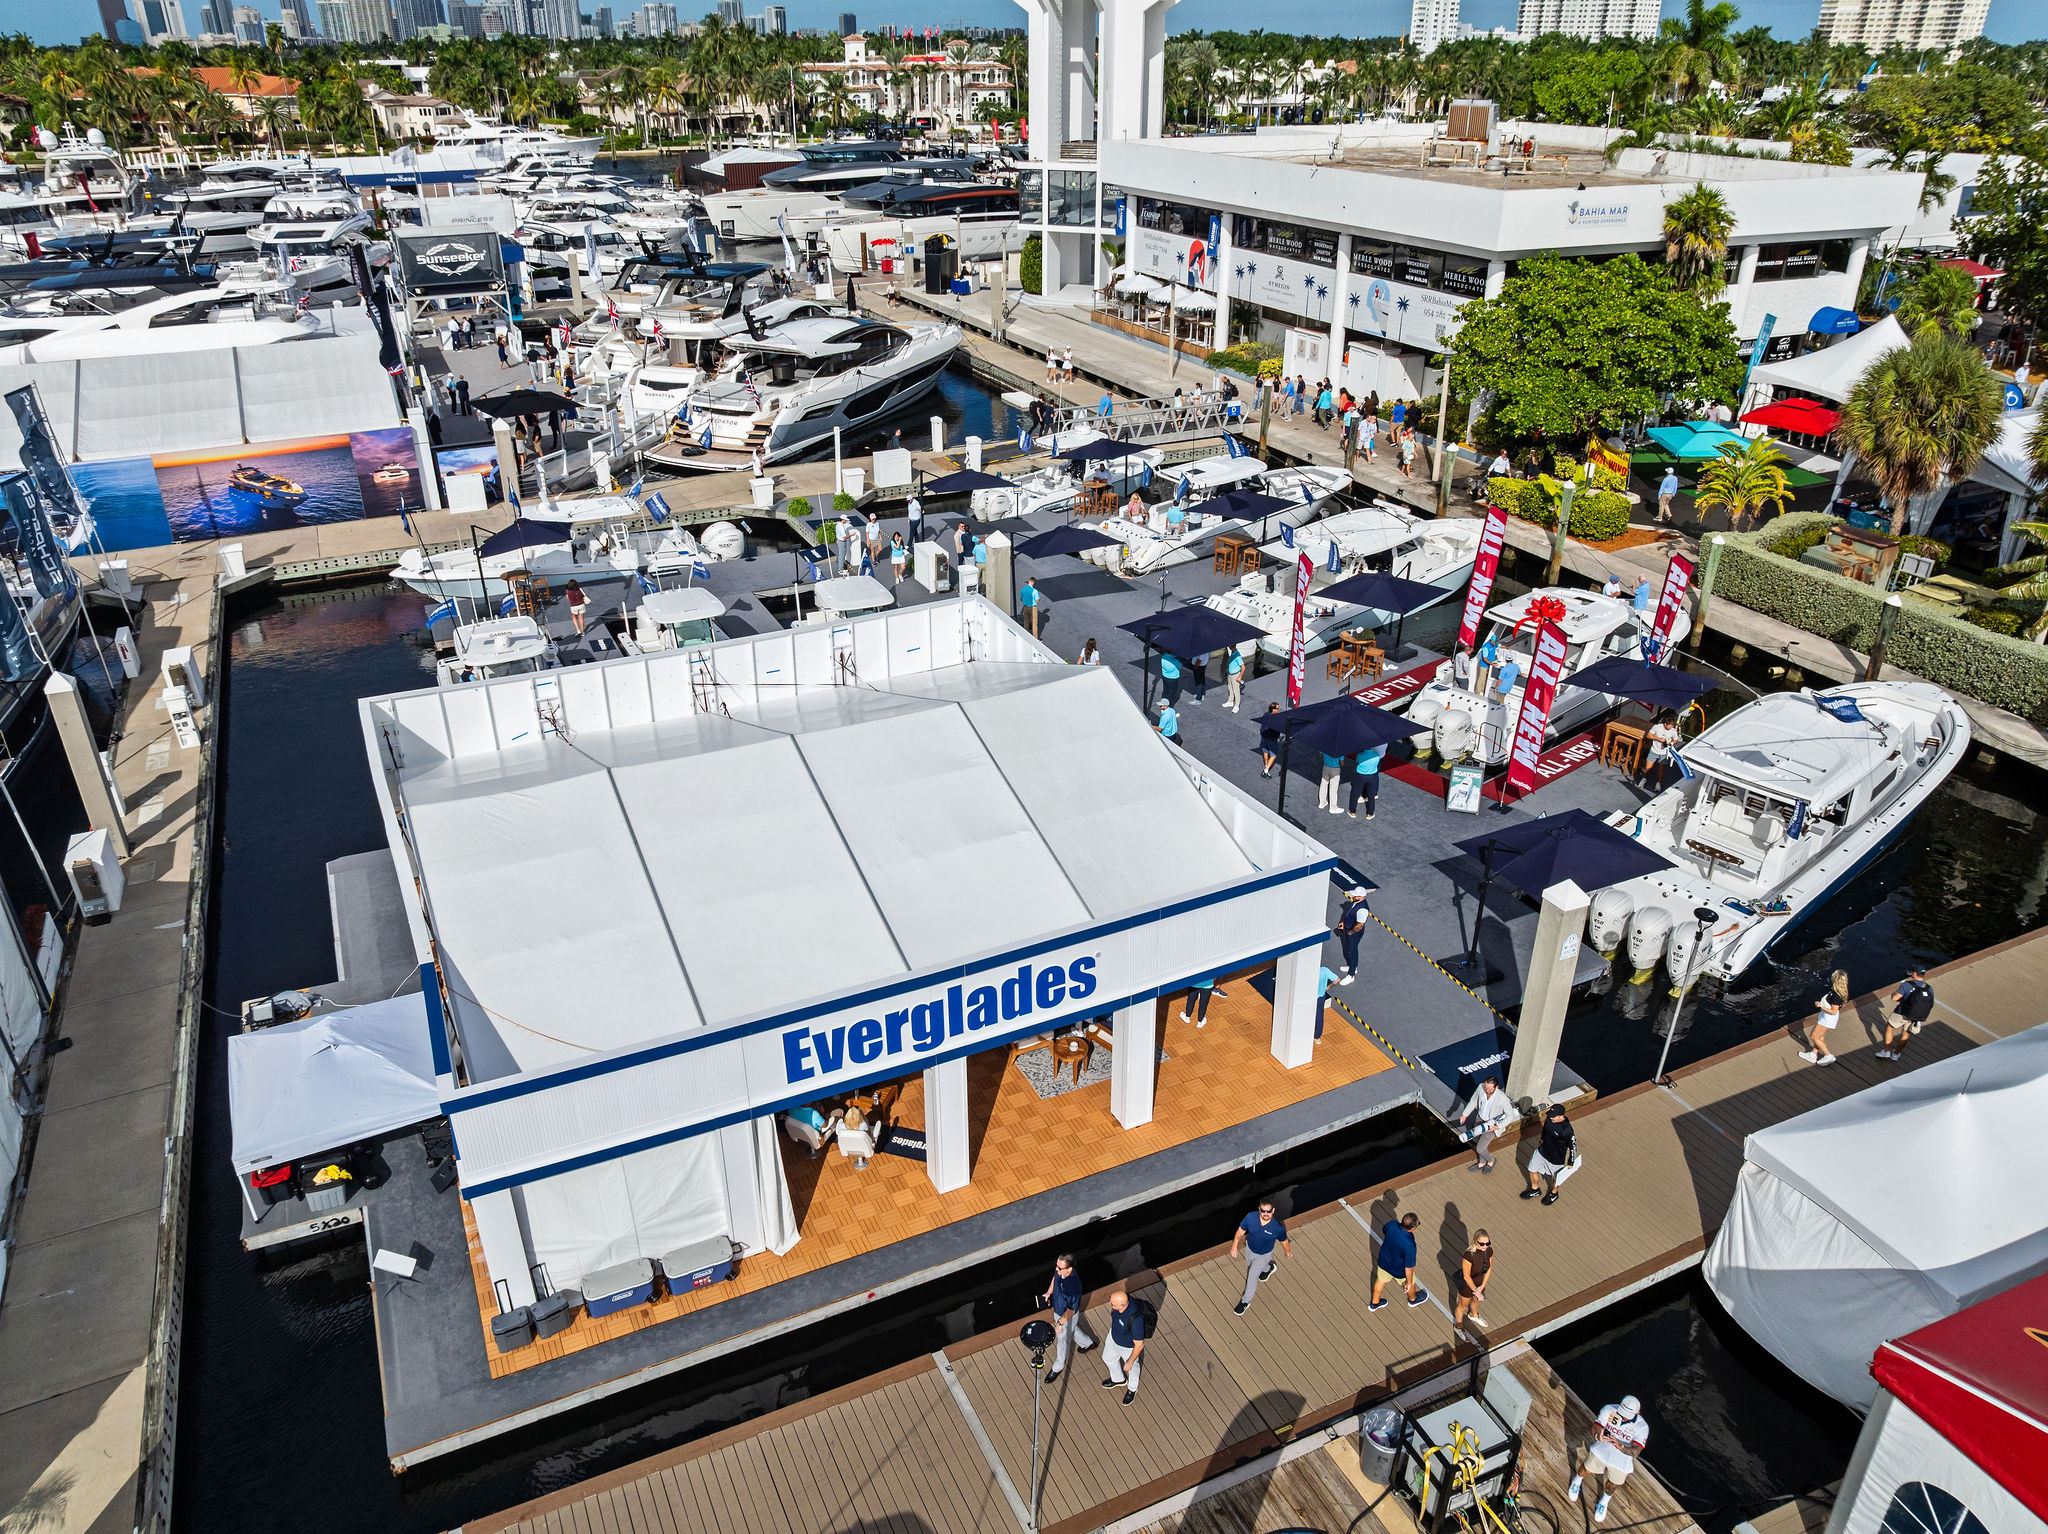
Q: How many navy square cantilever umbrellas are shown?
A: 10